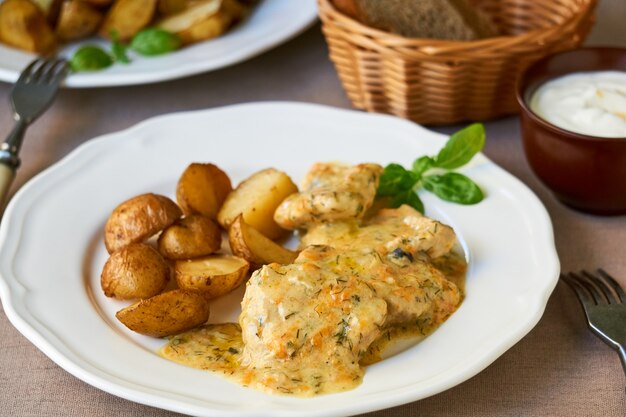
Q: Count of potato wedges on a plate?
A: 8